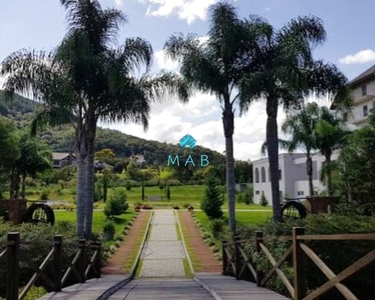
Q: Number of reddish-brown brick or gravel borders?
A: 2